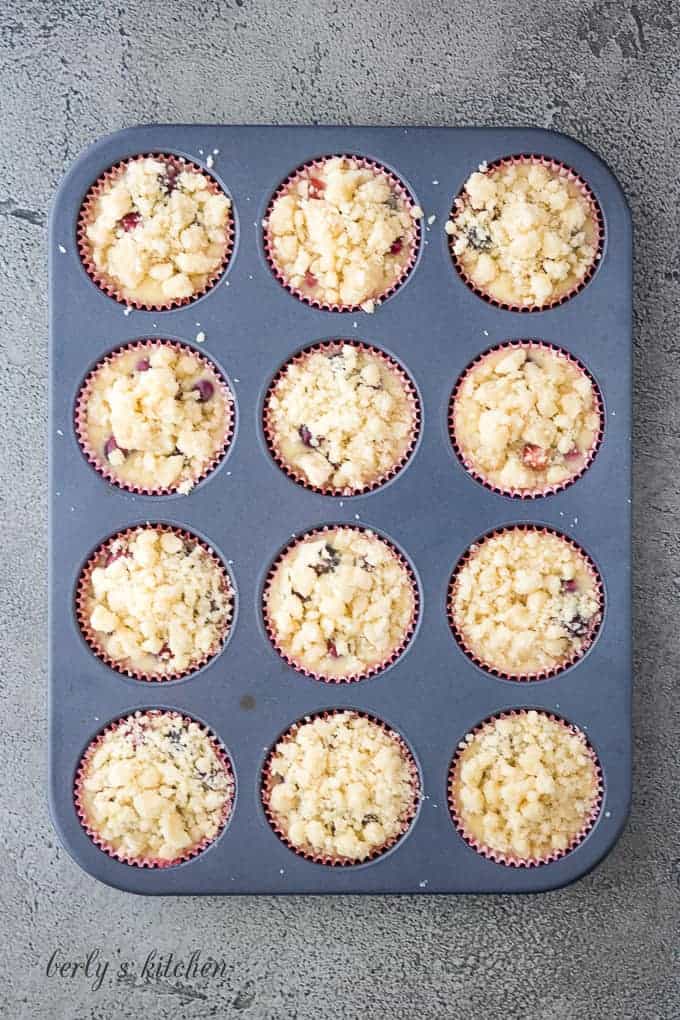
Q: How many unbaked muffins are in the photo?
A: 12